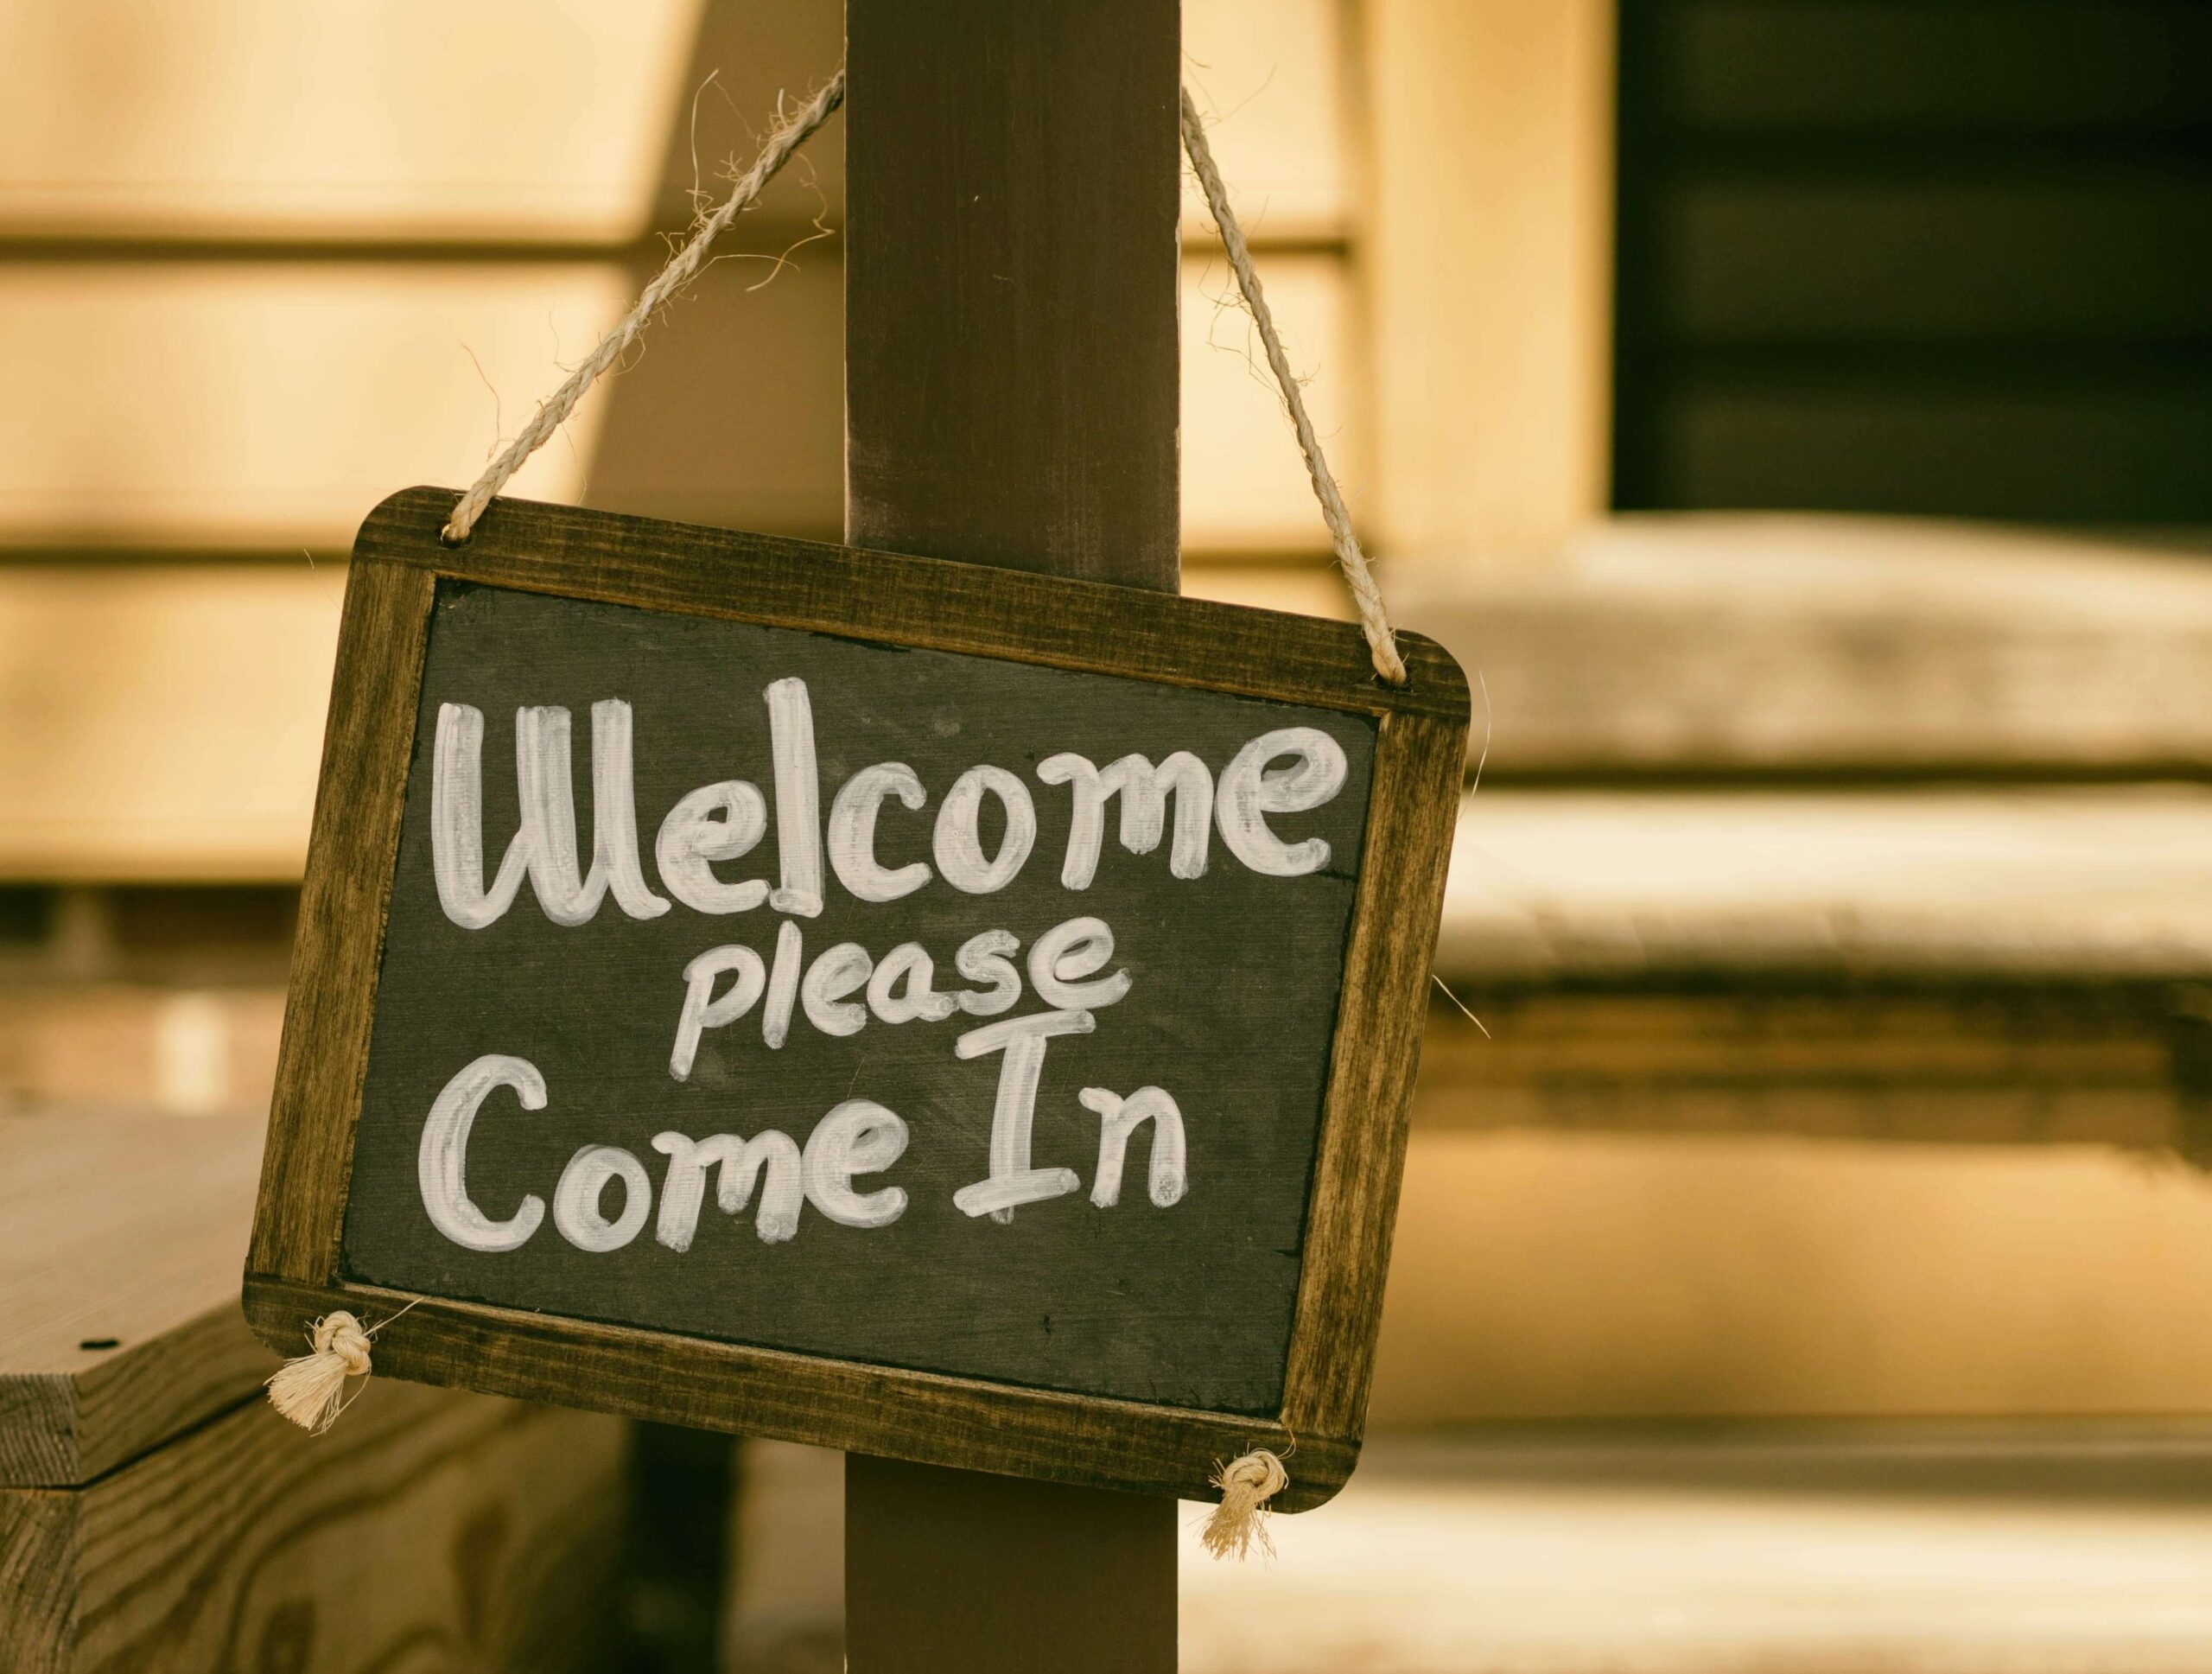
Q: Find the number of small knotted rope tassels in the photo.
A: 2